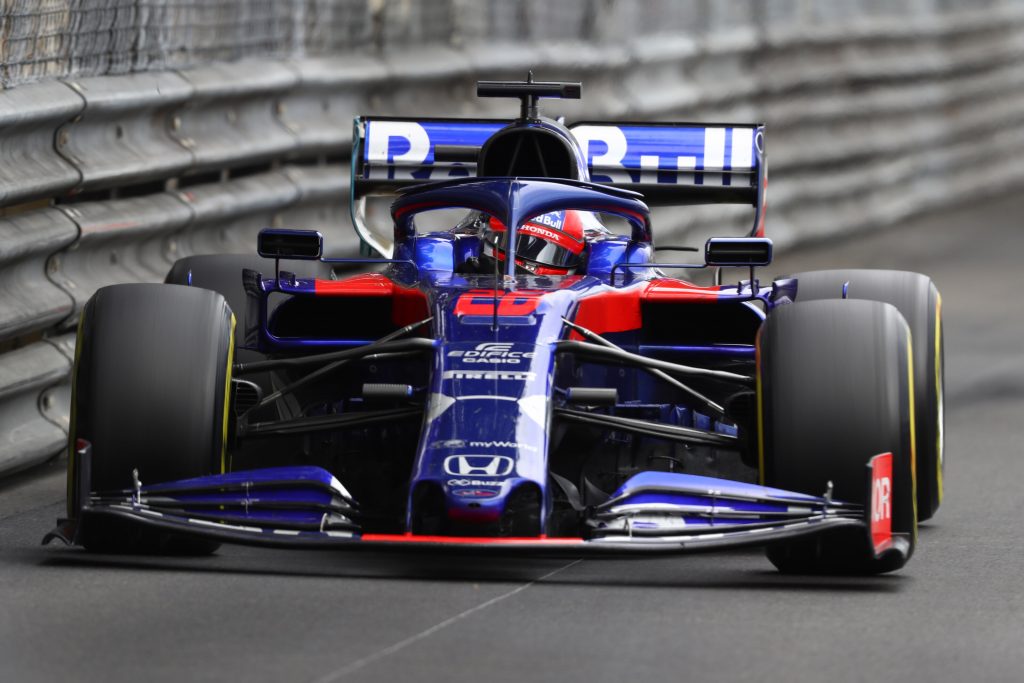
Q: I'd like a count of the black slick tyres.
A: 4